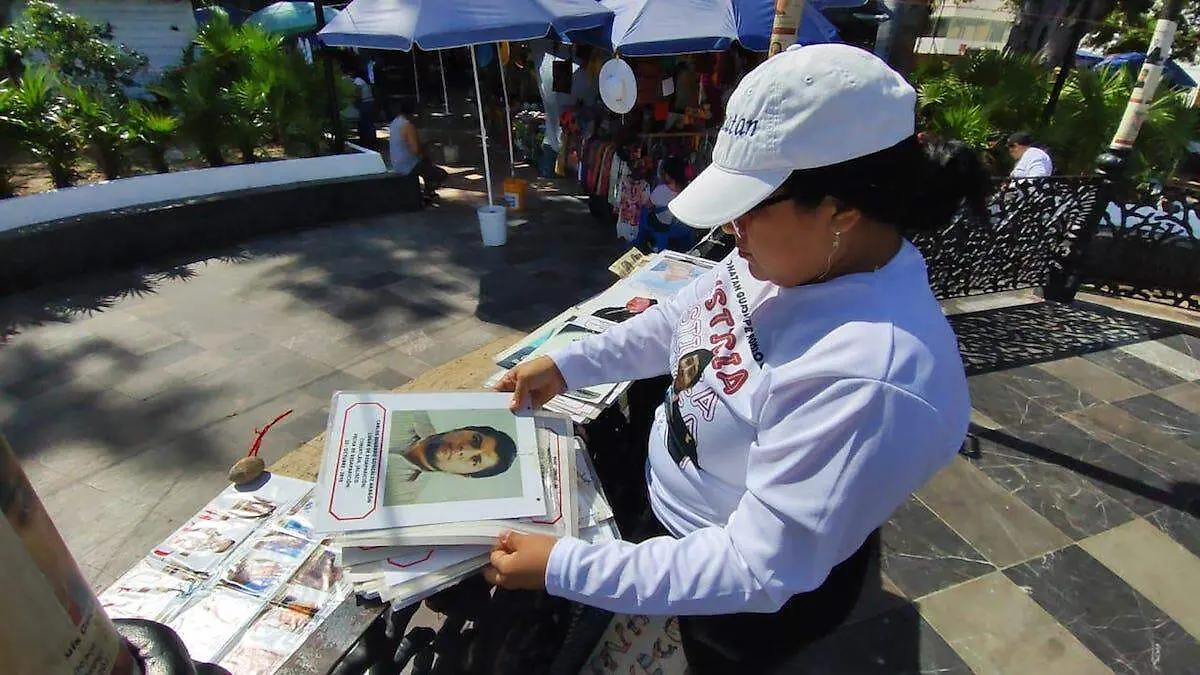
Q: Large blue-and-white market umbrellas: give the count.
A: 2